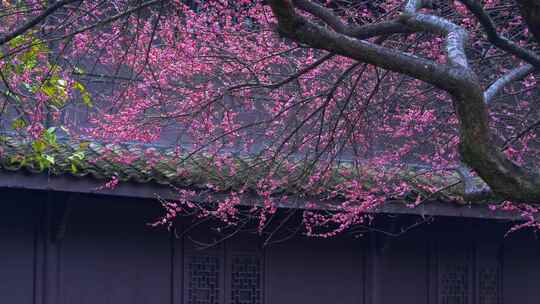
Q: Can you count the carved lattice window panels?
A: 4